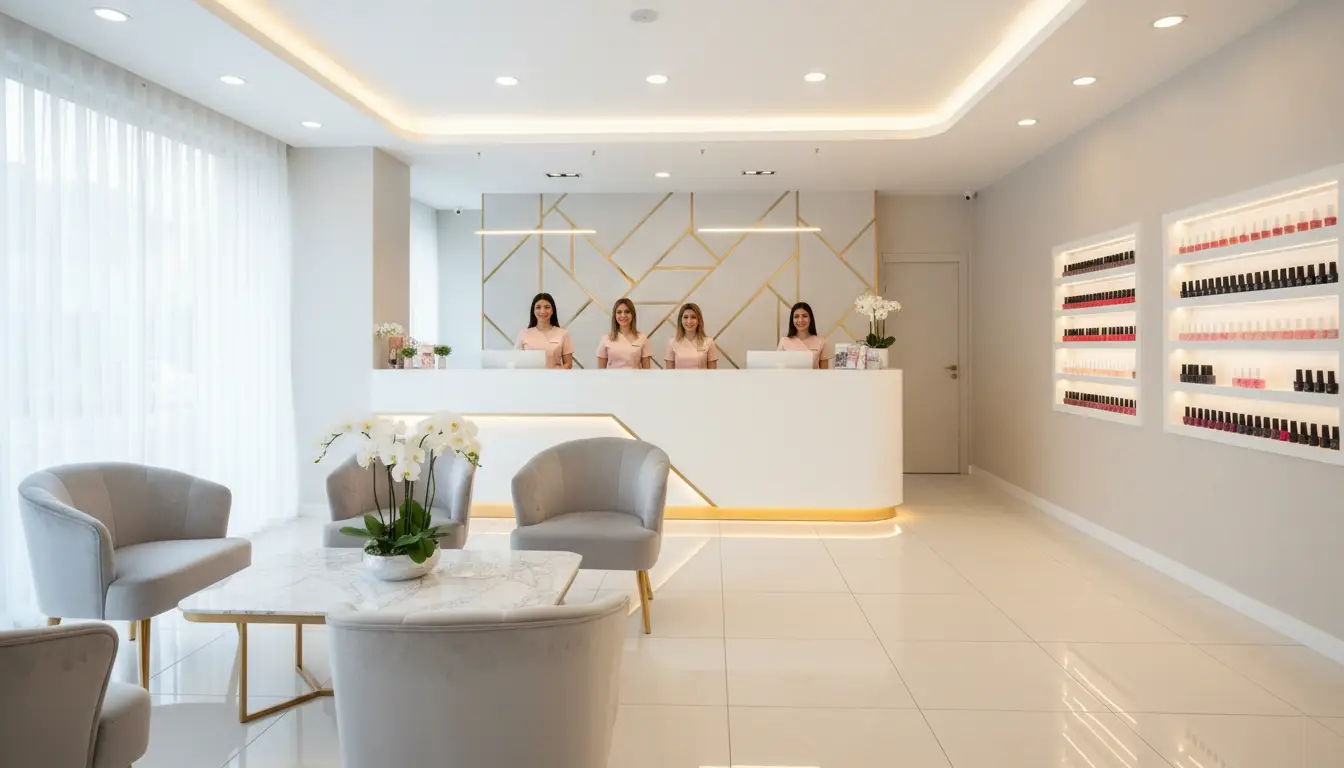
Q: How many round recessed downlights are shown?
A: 10